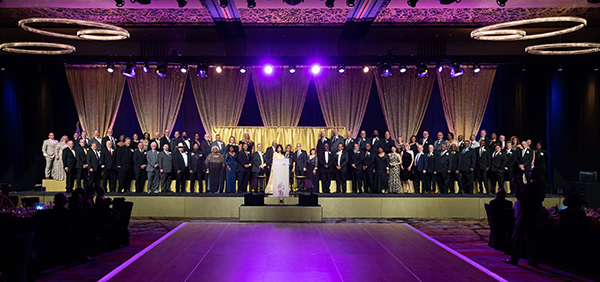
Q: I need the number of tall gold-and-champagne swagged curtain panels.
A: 7